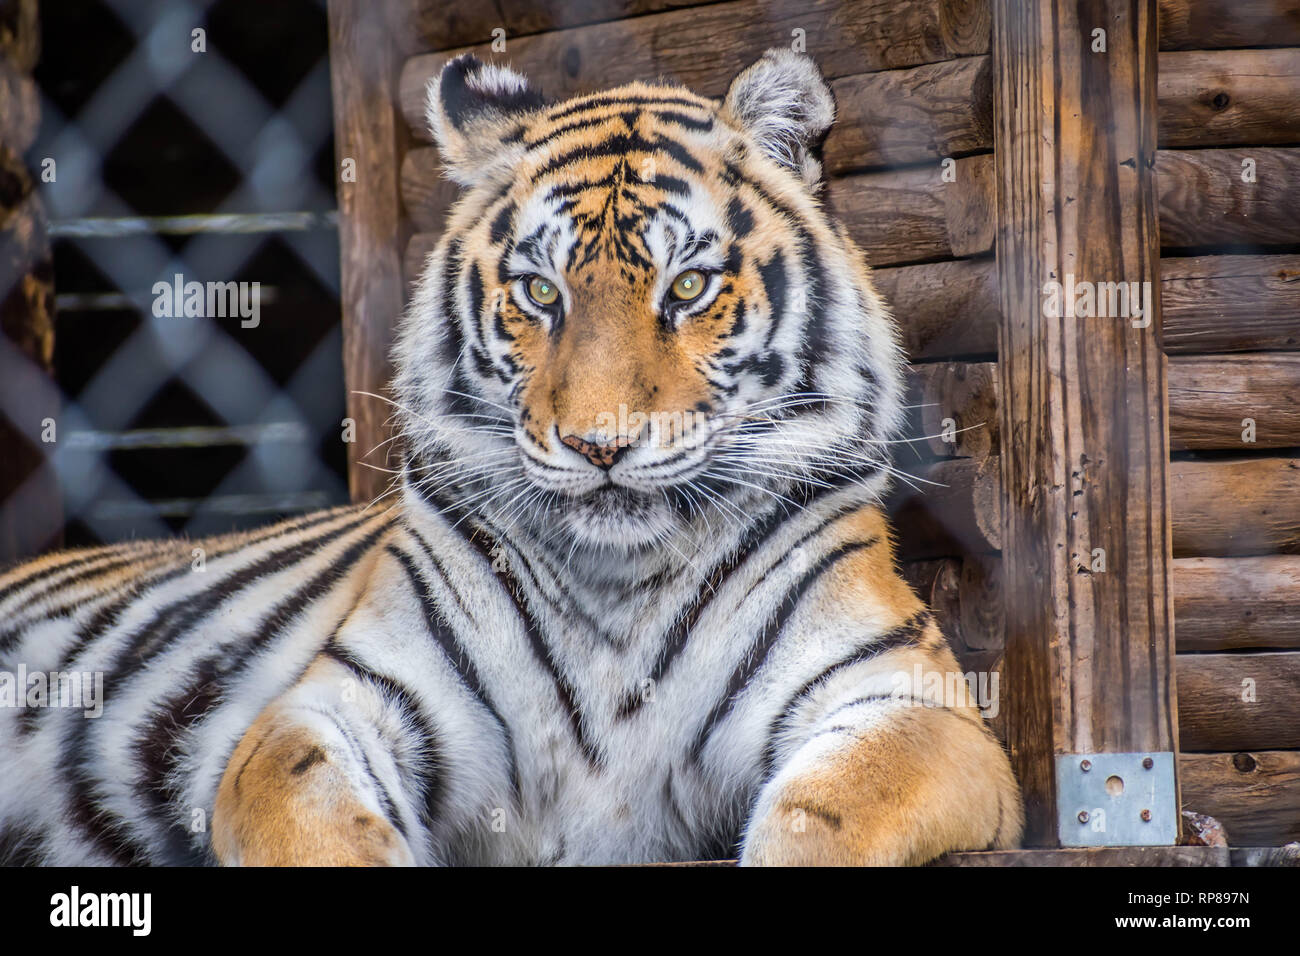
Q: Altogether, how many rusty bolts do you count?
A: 4